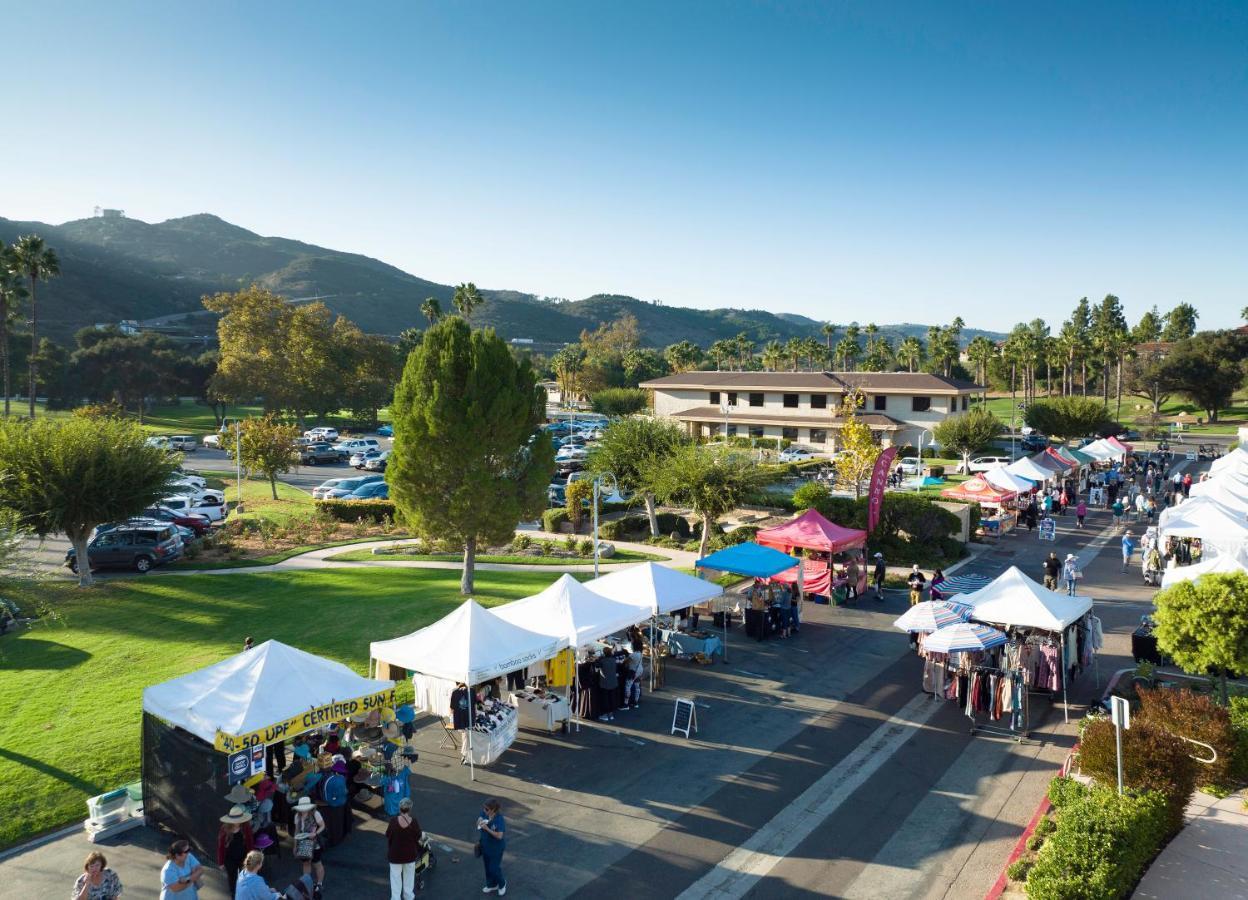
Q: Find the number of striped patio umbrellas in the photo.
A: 3